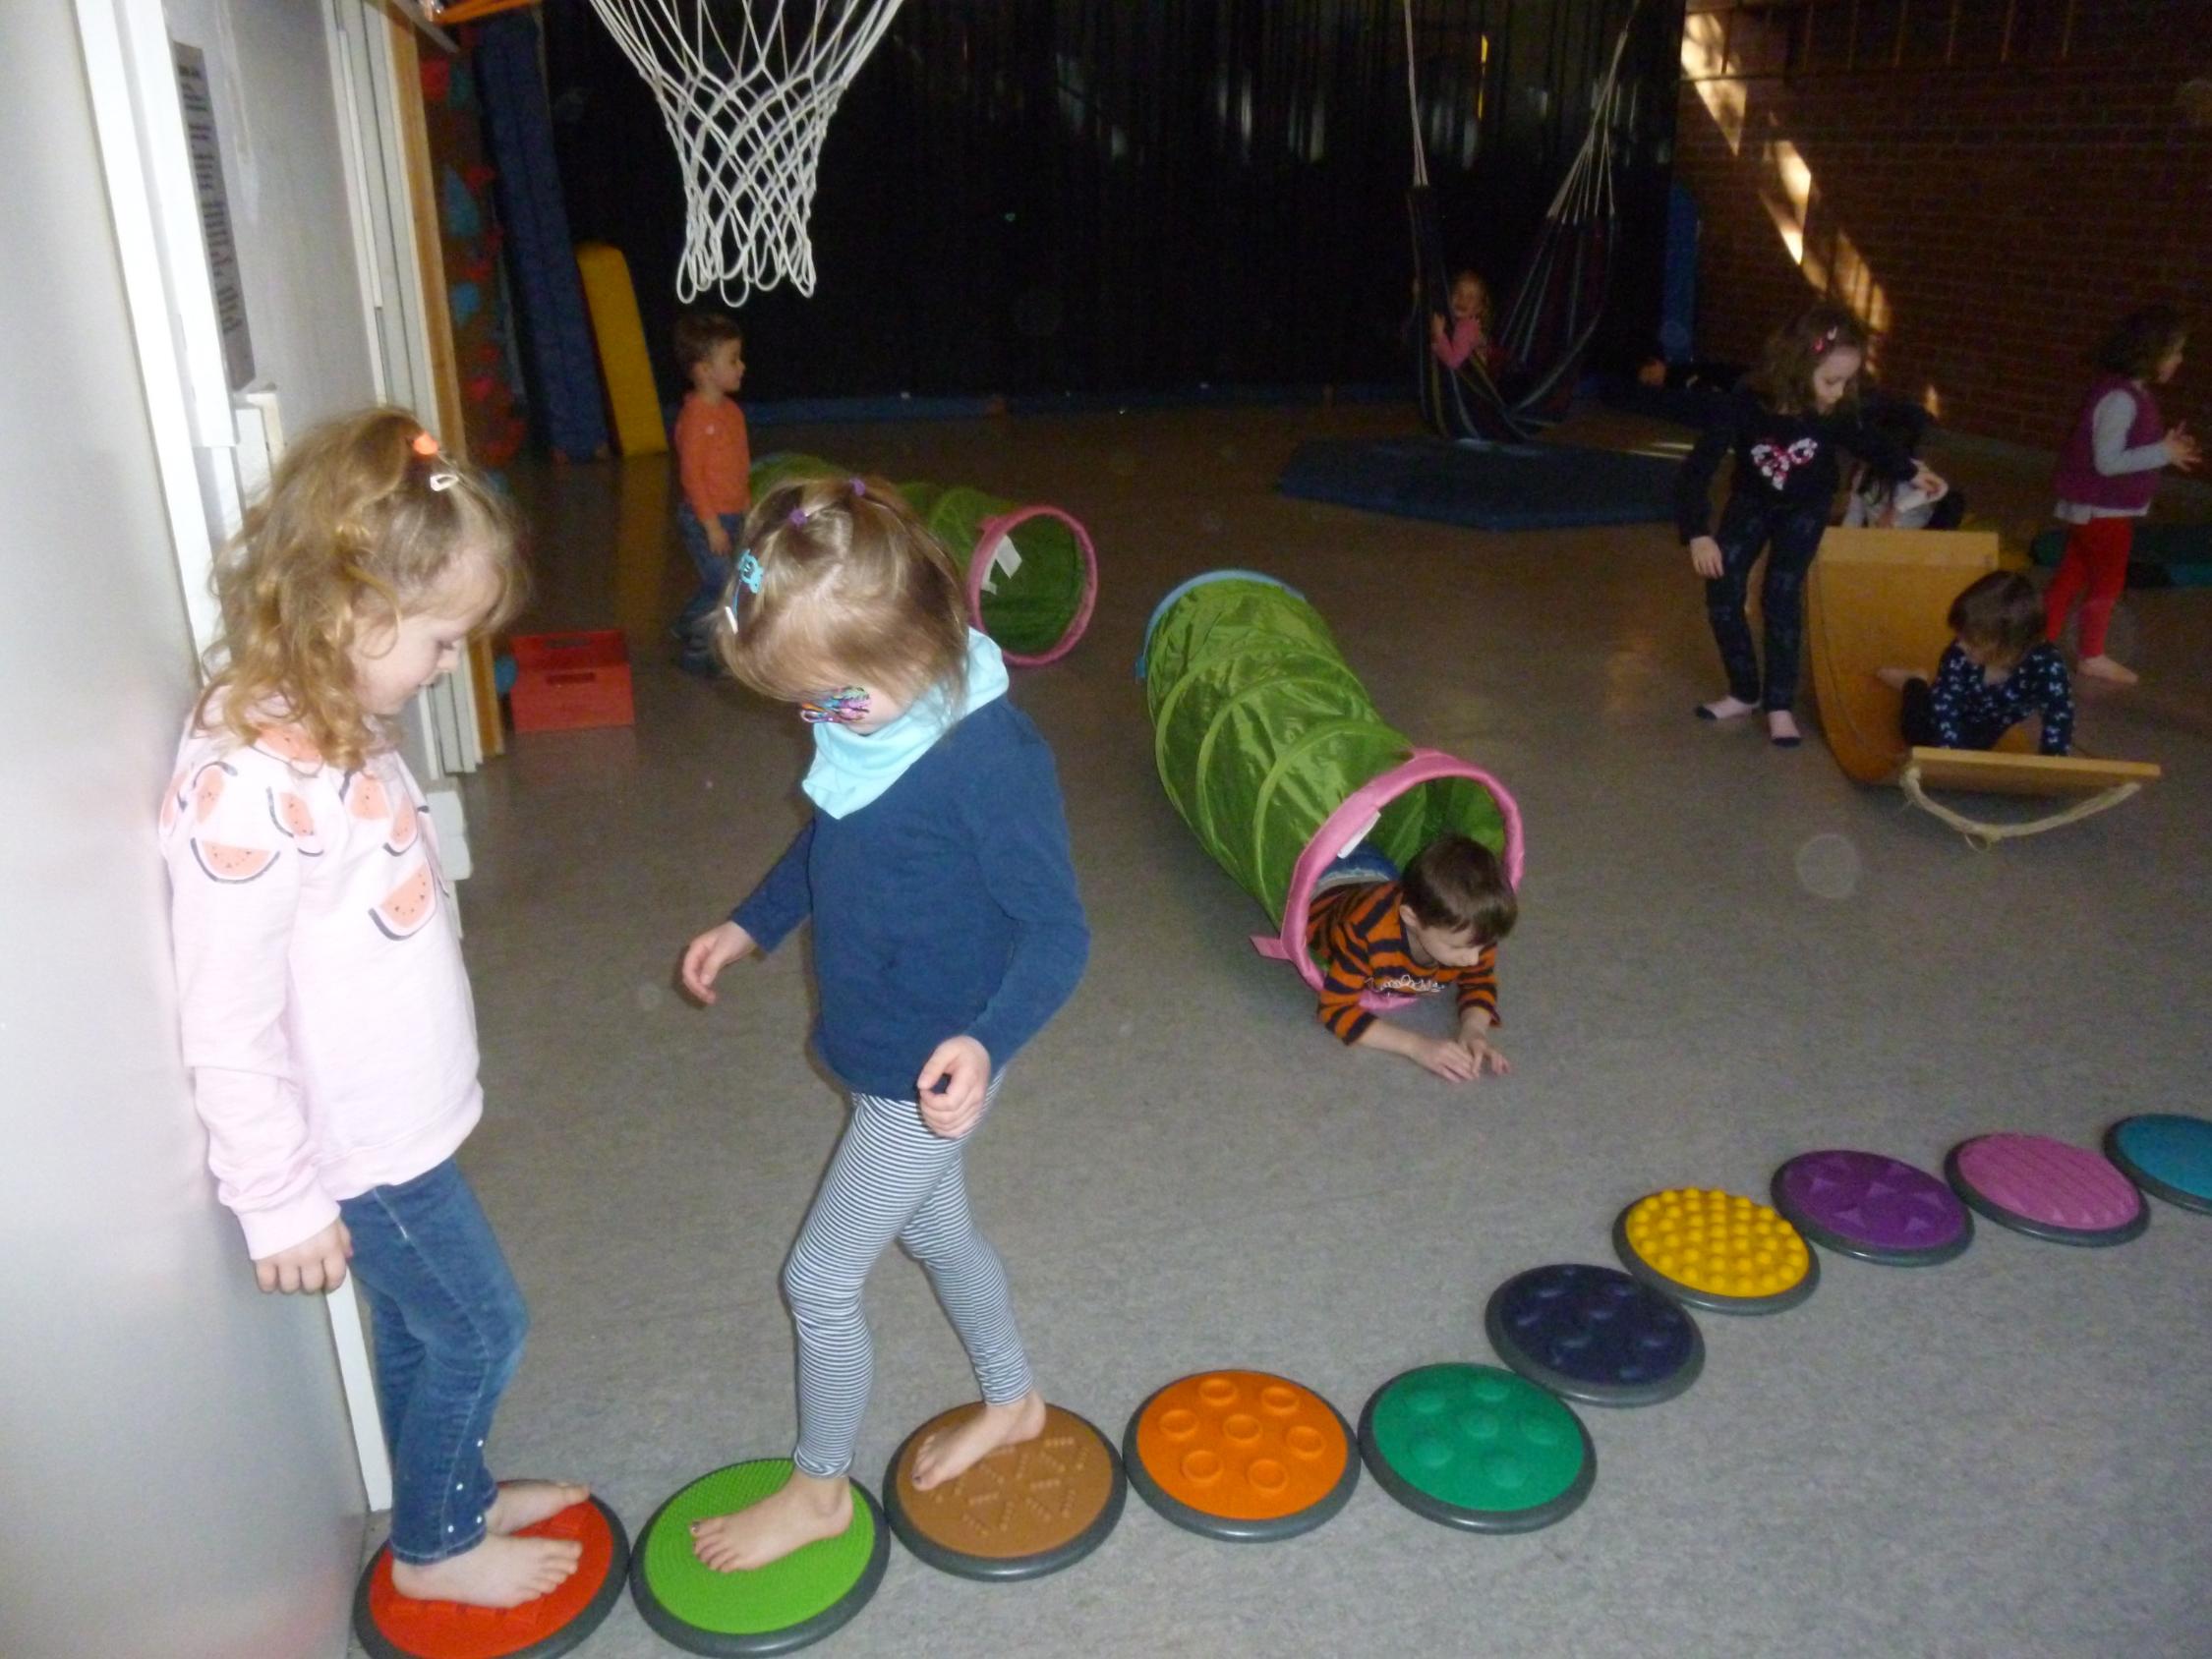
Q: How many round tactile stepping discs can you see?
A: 10